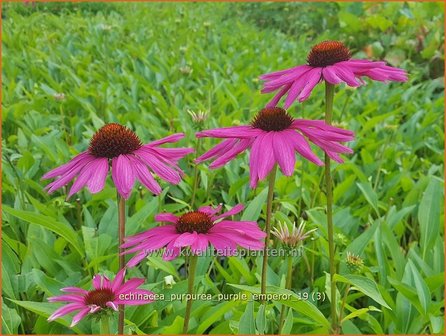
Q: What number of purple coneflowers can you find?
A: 5